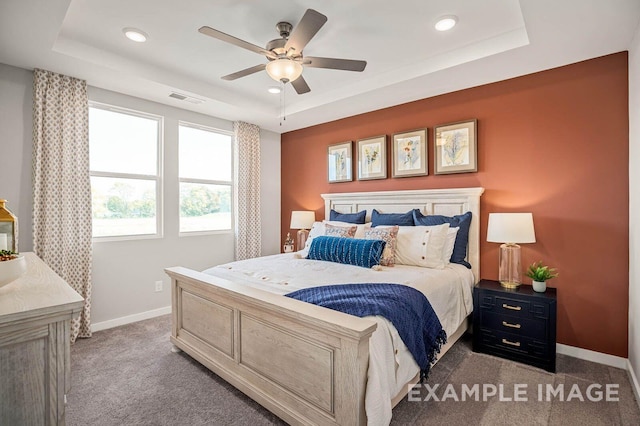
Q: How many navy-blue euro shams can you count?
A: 3